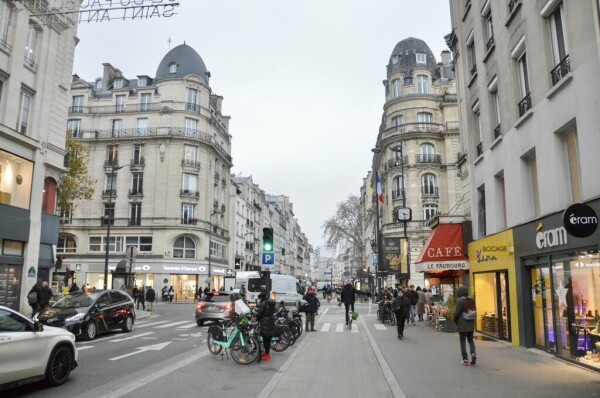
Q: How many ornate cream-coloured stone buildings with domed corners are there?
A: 2